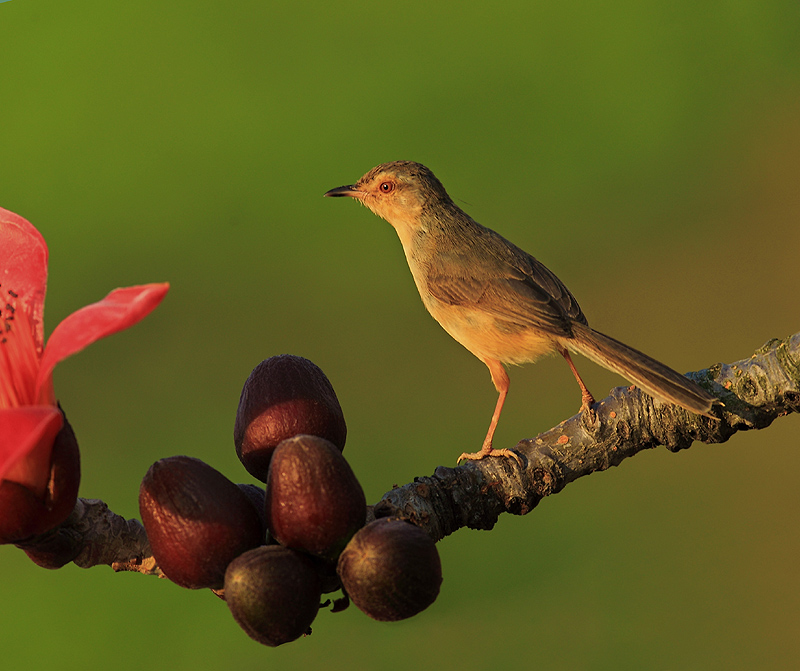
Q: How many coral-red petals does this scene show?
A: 3